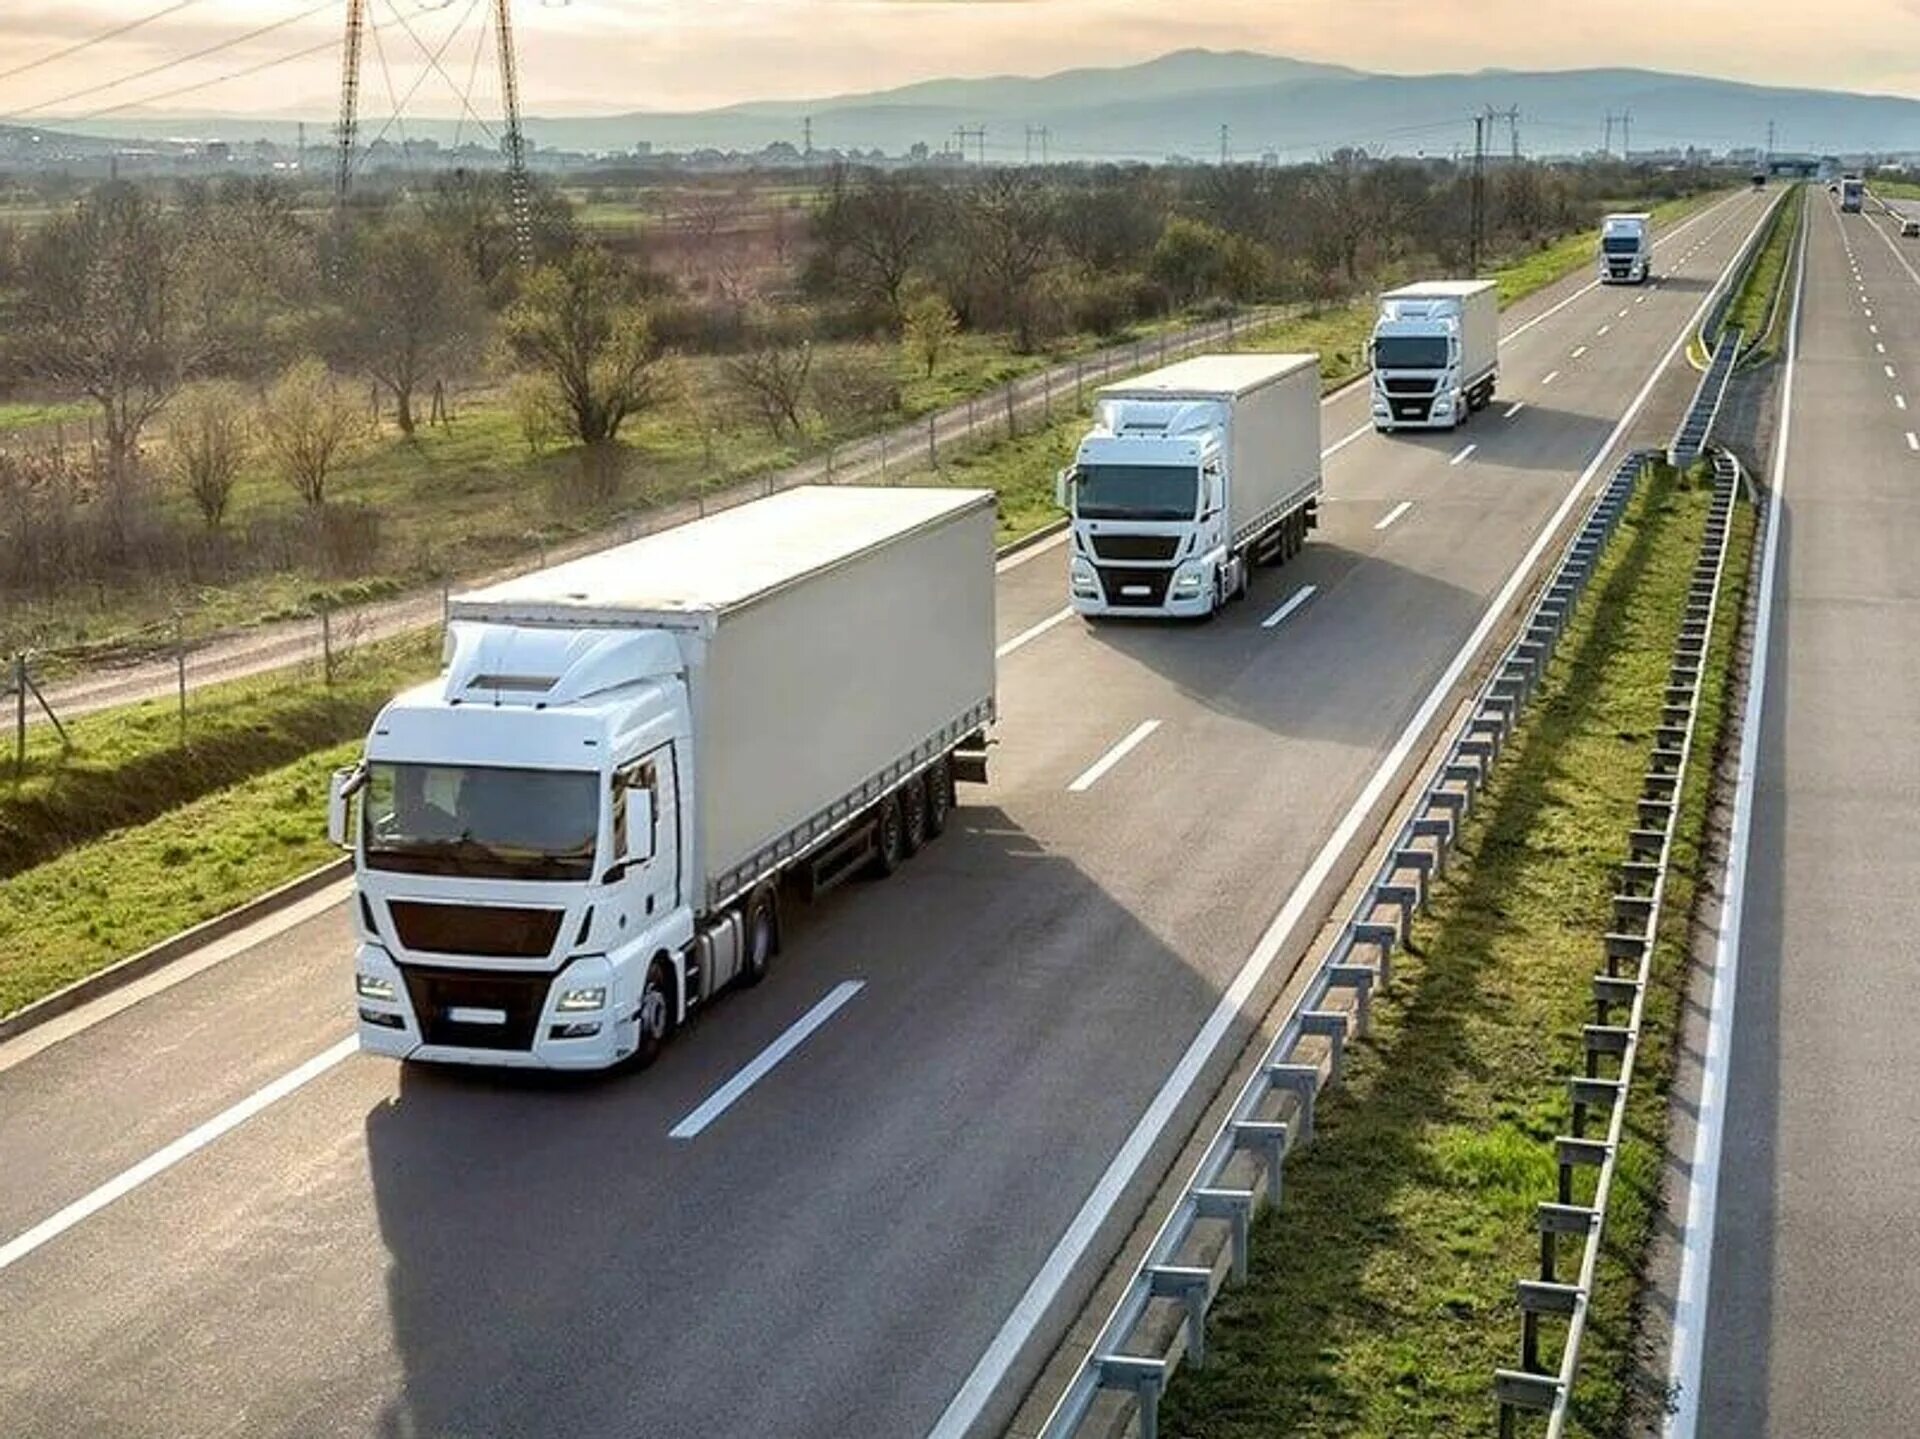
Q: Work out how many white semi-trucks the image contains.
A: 4